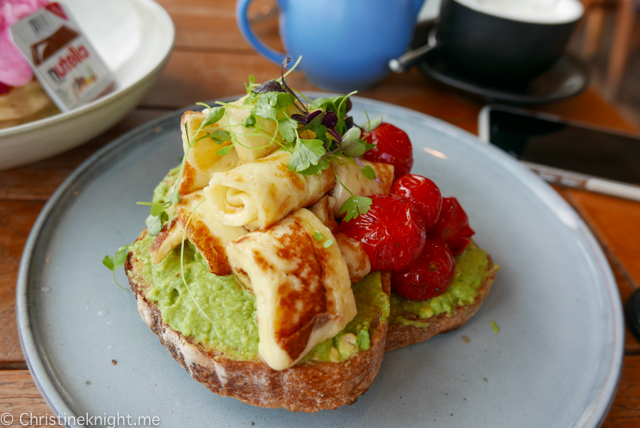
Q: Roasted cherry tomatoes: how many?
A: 5